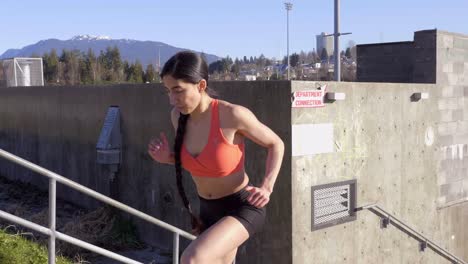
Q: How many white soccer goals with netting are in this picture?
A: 1